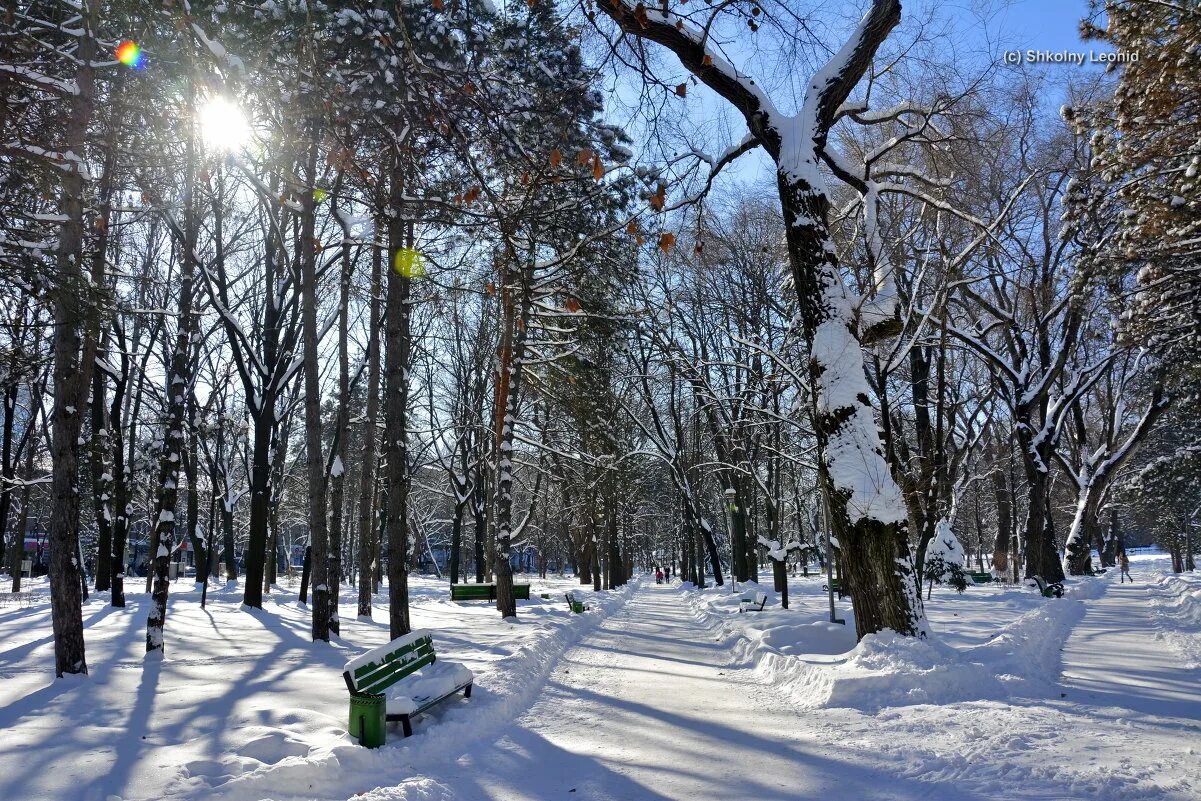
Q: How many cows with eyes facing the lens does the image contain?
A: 0